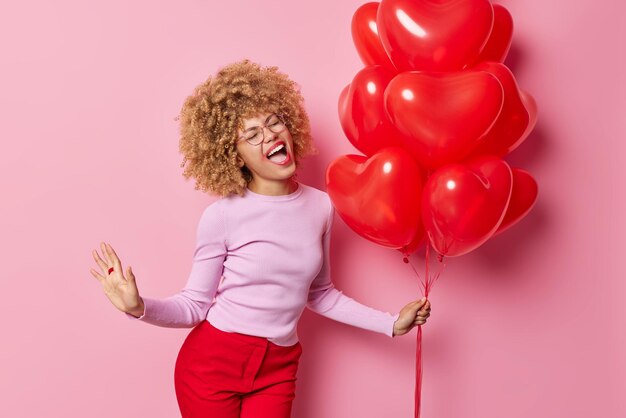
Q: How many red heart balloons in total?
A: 9